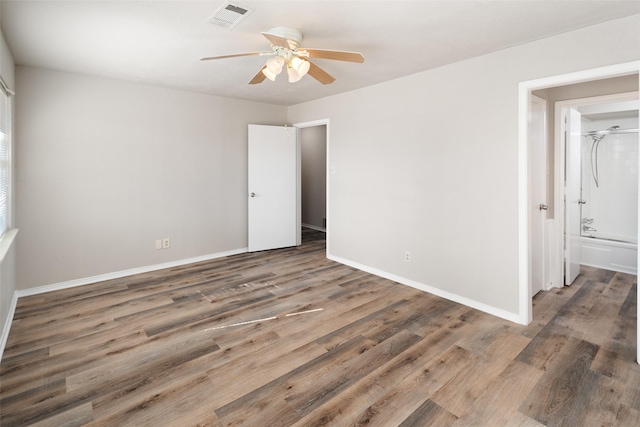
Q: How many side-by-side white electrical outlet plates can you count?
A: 2